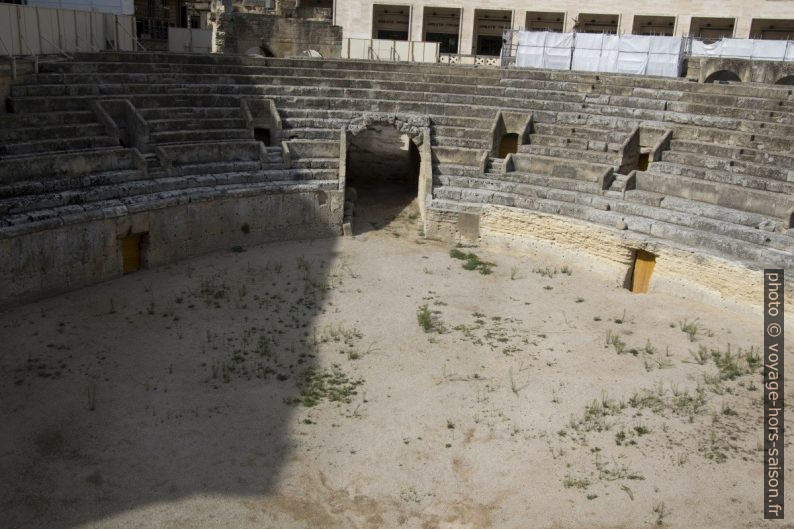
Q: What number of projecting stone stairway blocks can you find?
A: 4